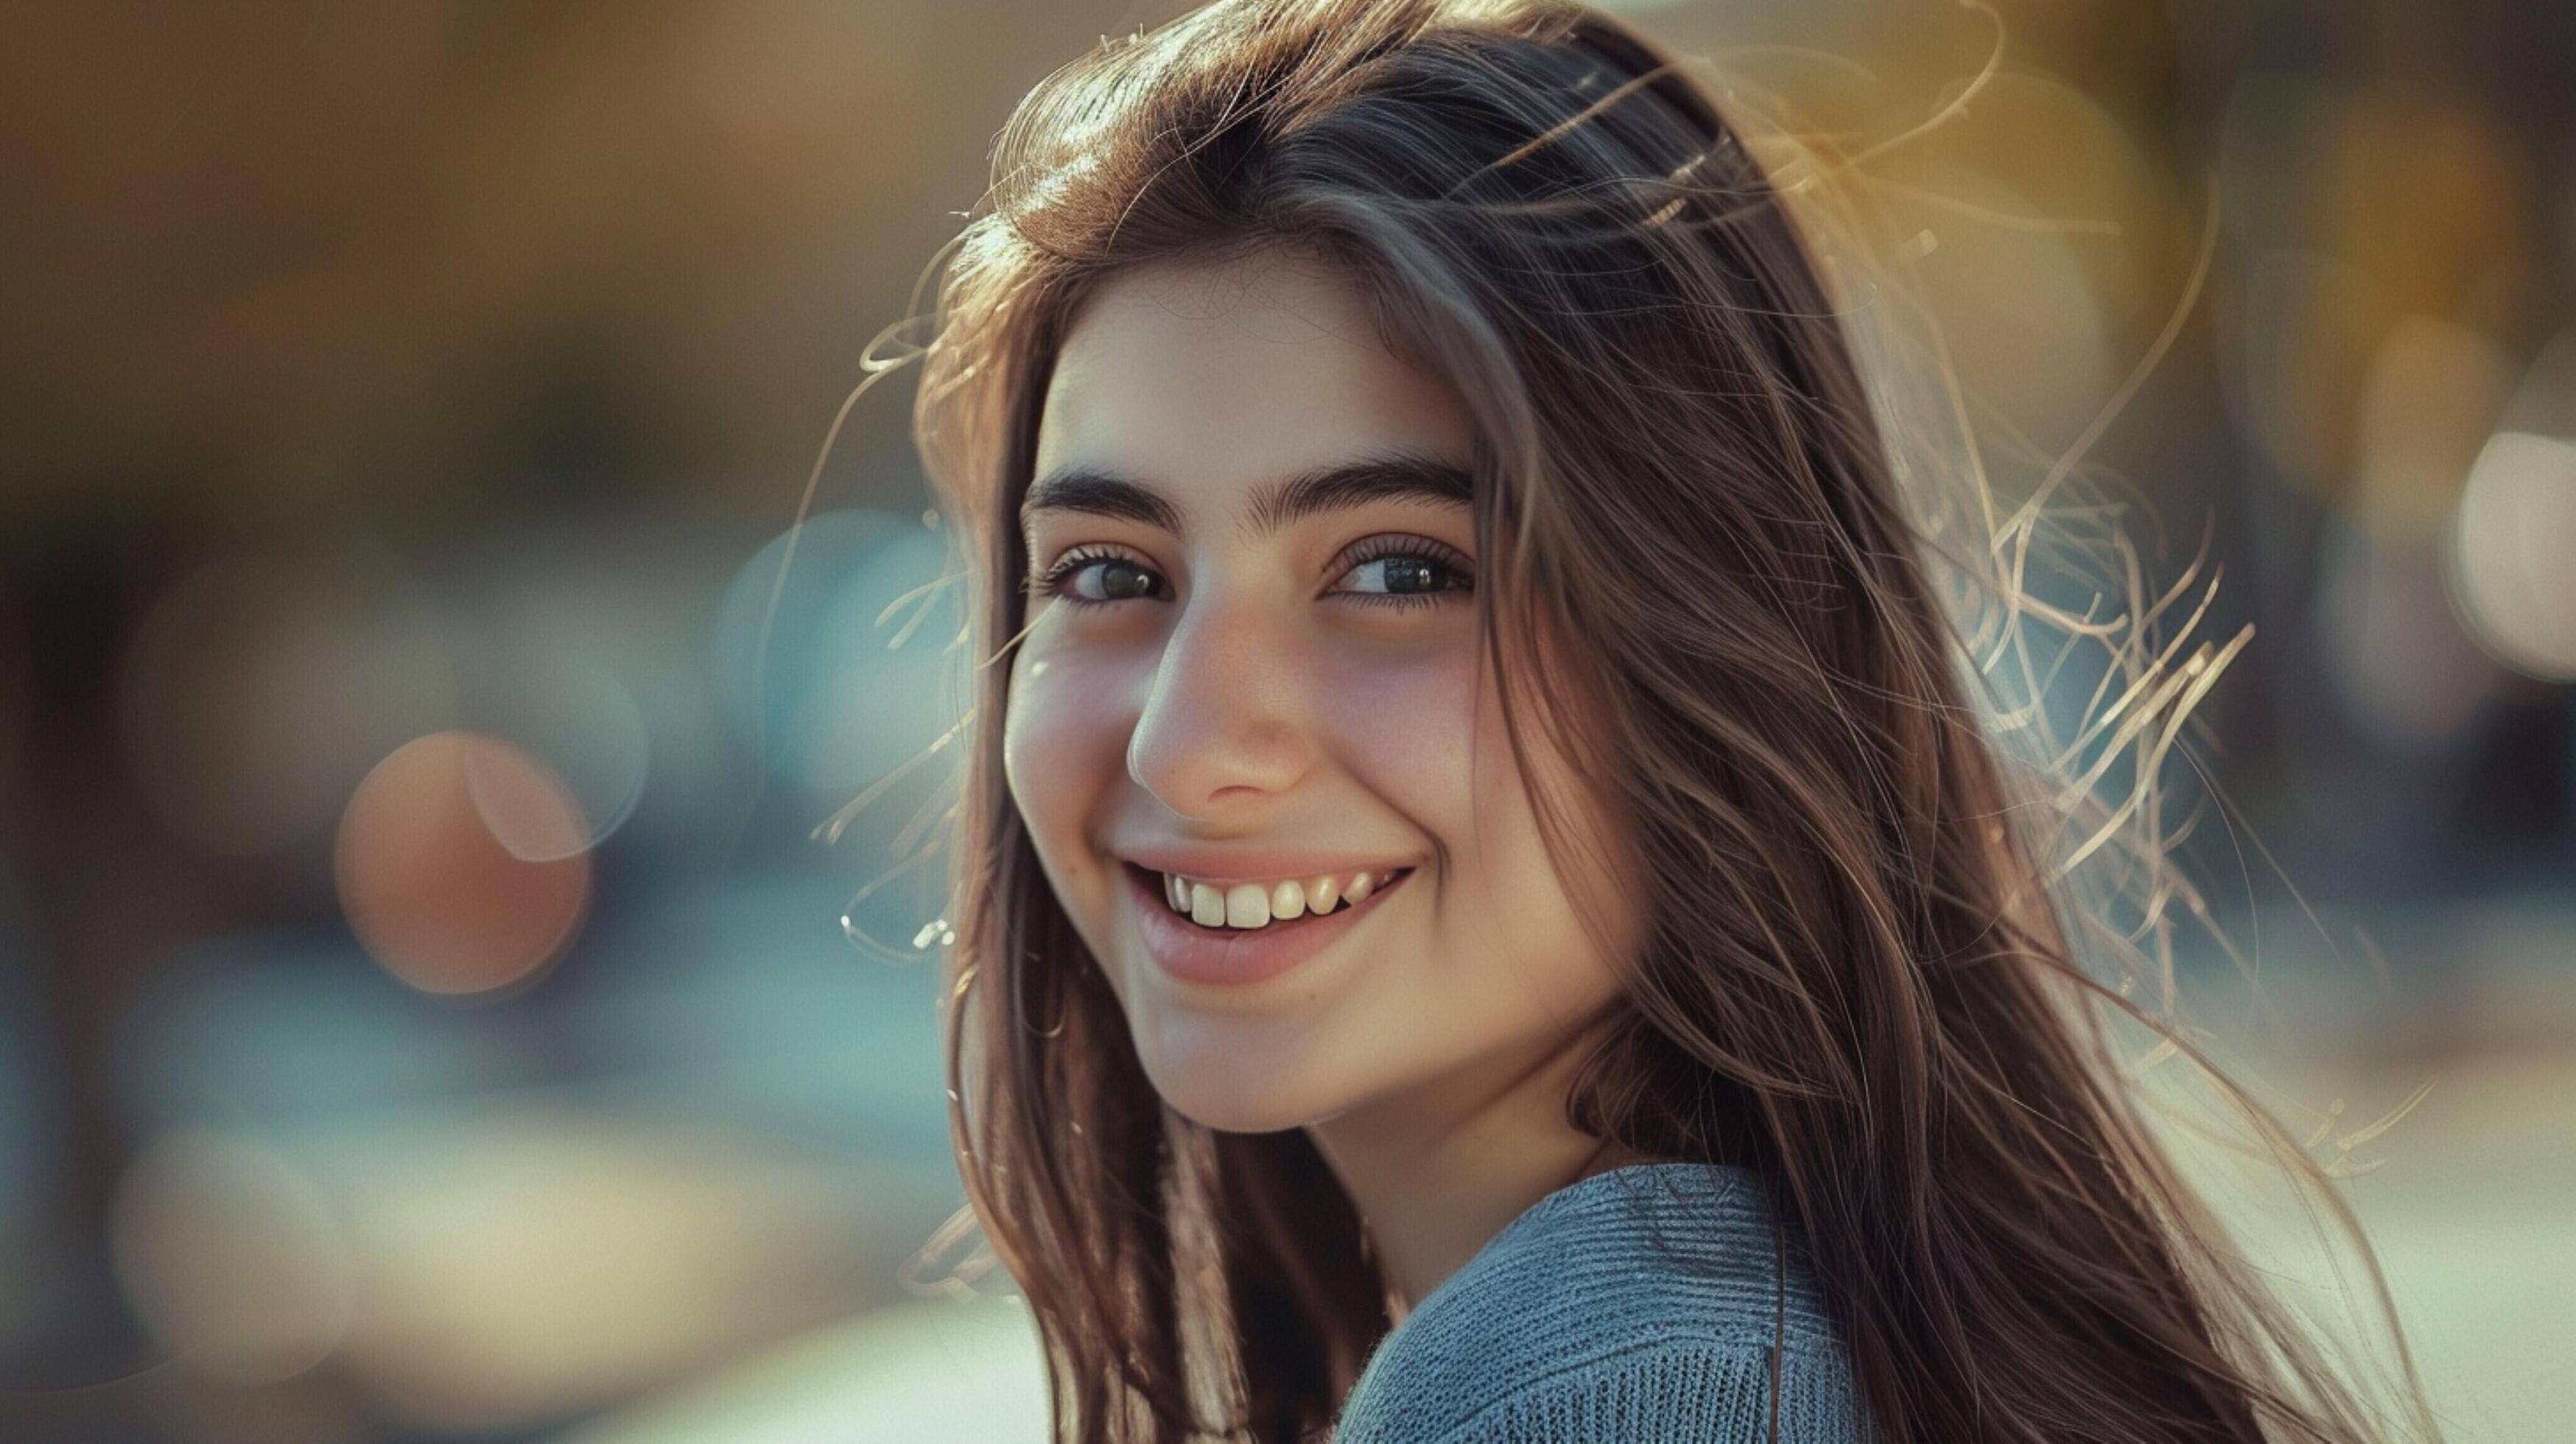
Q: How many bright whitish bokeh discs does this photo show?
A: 1